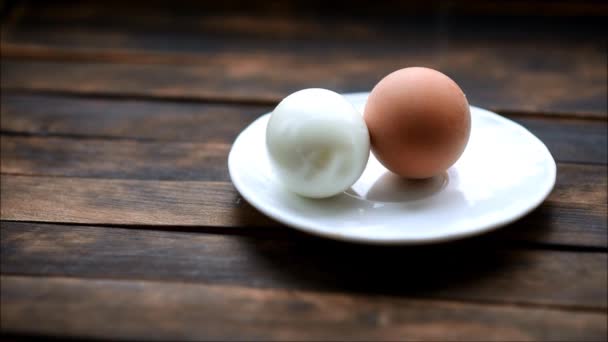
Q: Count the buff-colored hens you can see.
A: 0